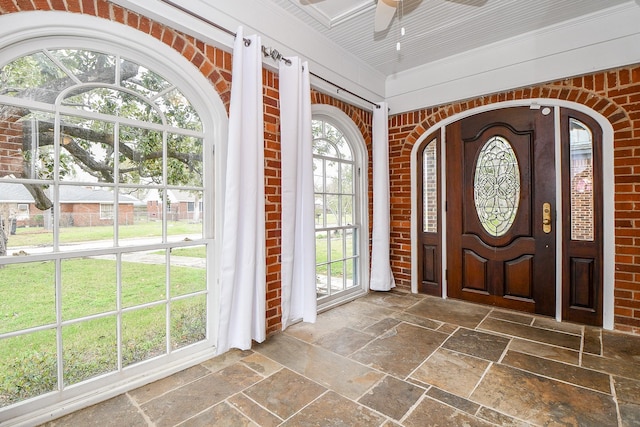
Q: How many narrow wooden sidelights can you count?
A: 2